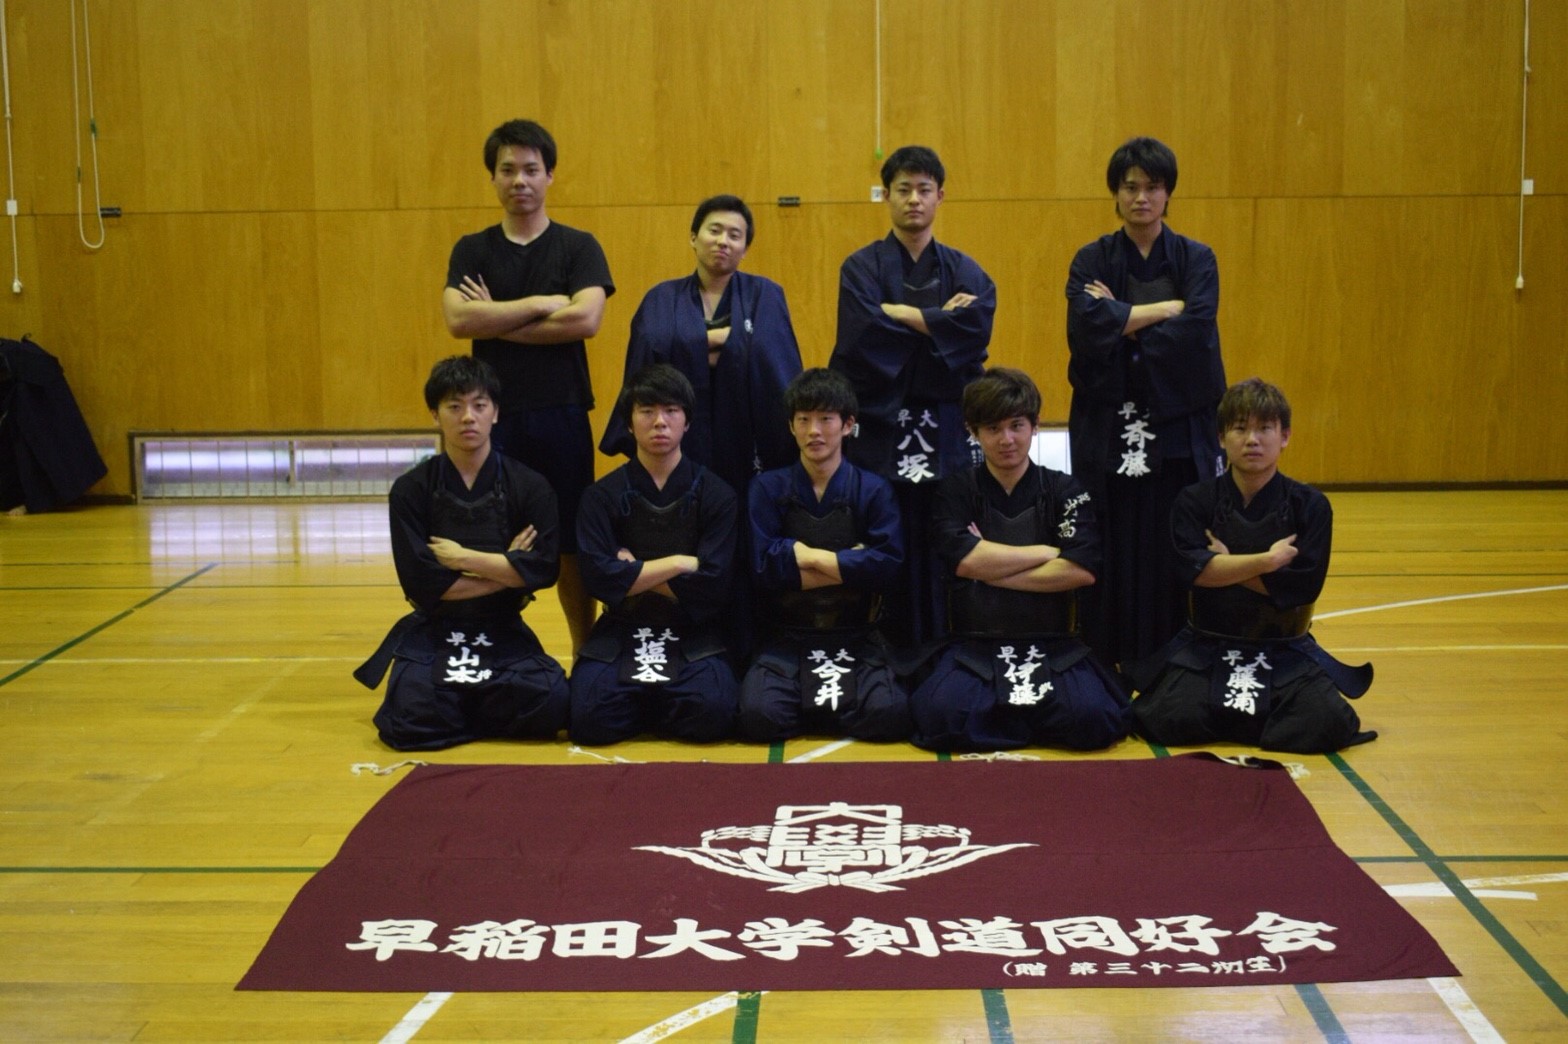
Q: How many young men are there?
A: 9